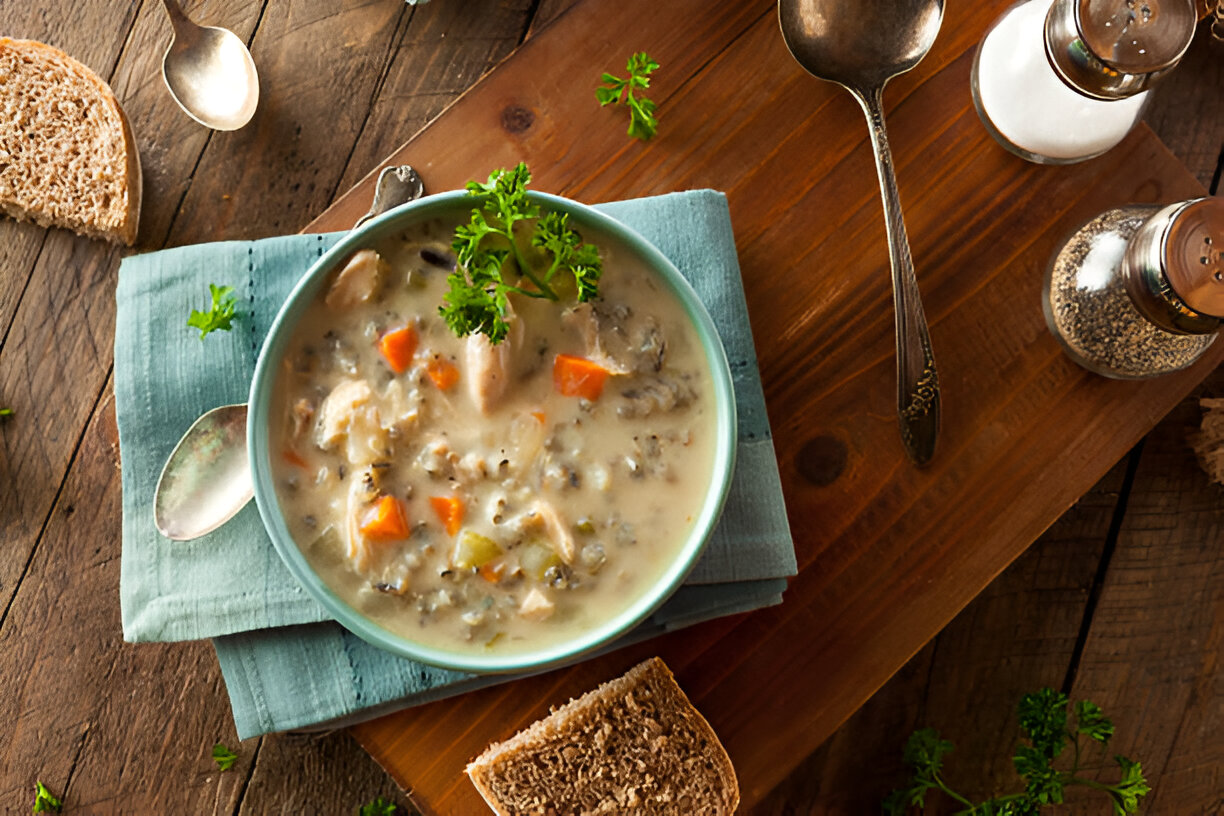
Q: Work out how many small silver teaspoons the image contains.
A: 2